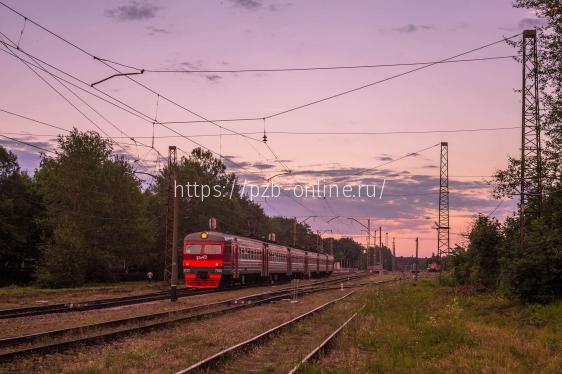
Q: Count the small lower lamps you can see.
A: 2